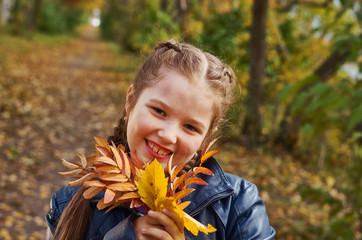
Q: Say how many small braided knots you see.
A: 2